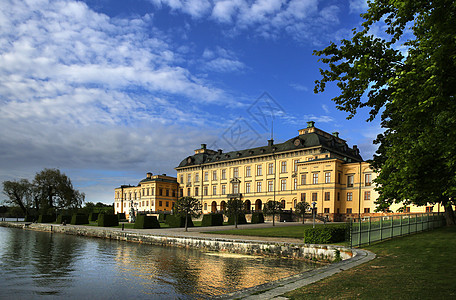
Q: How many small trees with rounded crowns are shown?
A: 4